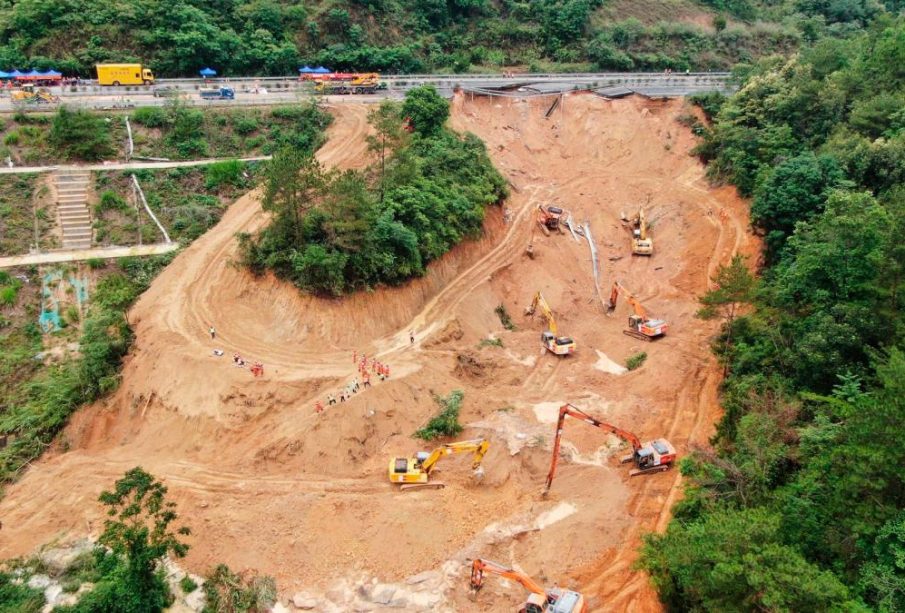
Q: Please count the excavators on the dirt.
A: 7